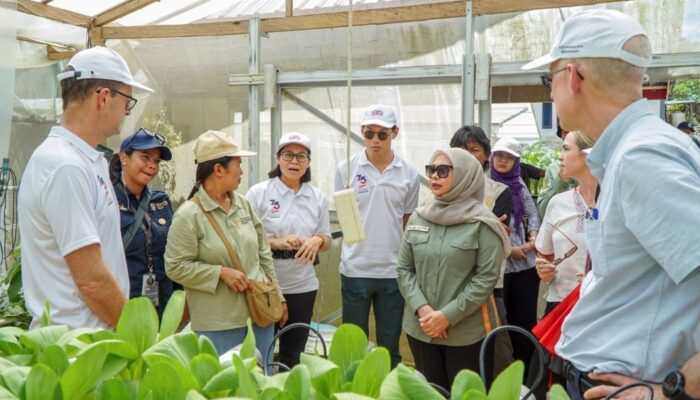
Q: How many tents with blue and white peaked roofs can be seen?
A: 0